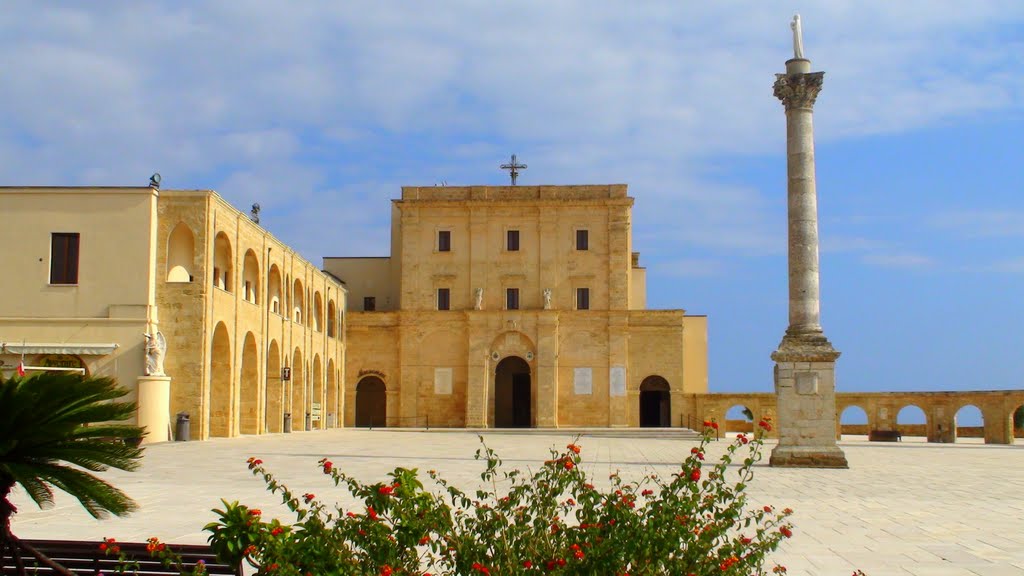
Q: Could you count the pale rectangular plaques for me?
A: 3